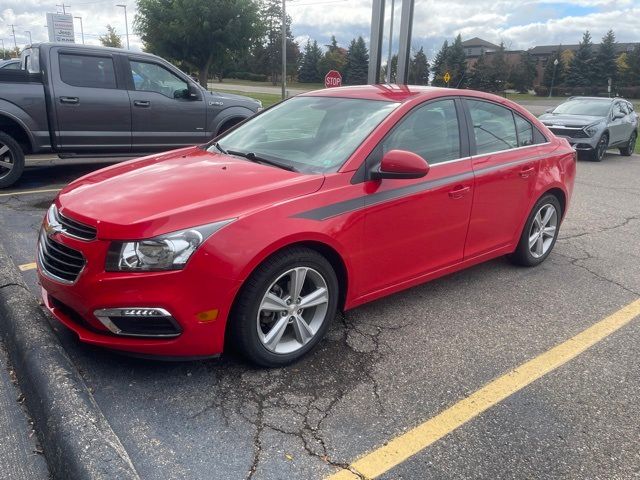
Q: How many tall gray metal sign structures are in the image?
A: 2